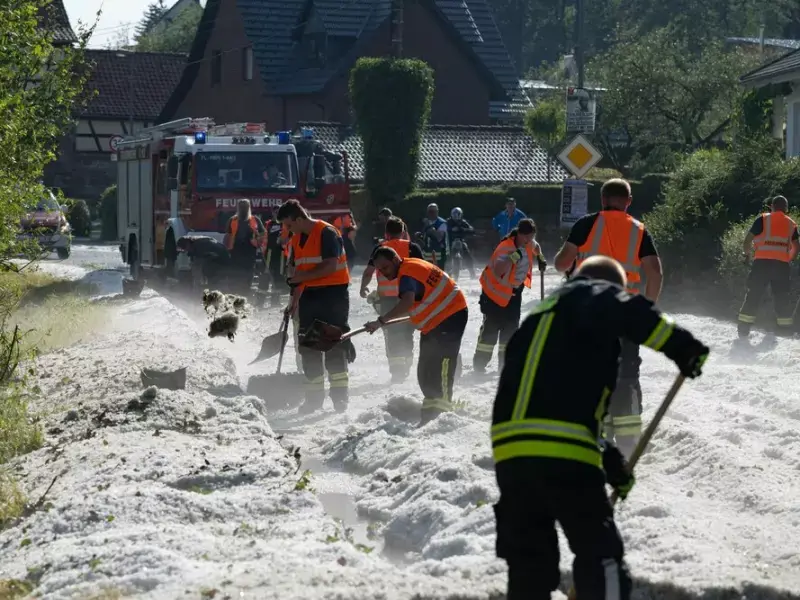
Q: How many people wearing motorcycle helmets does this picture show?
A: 1